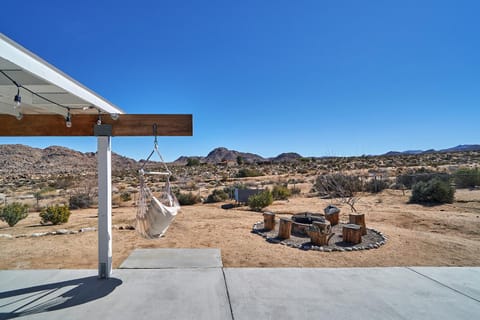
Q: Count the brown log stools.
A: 6